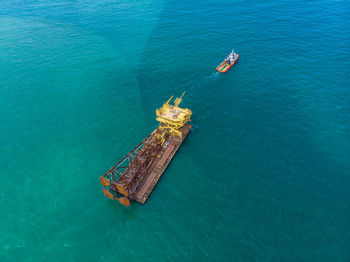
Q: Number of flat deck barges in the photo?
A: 1